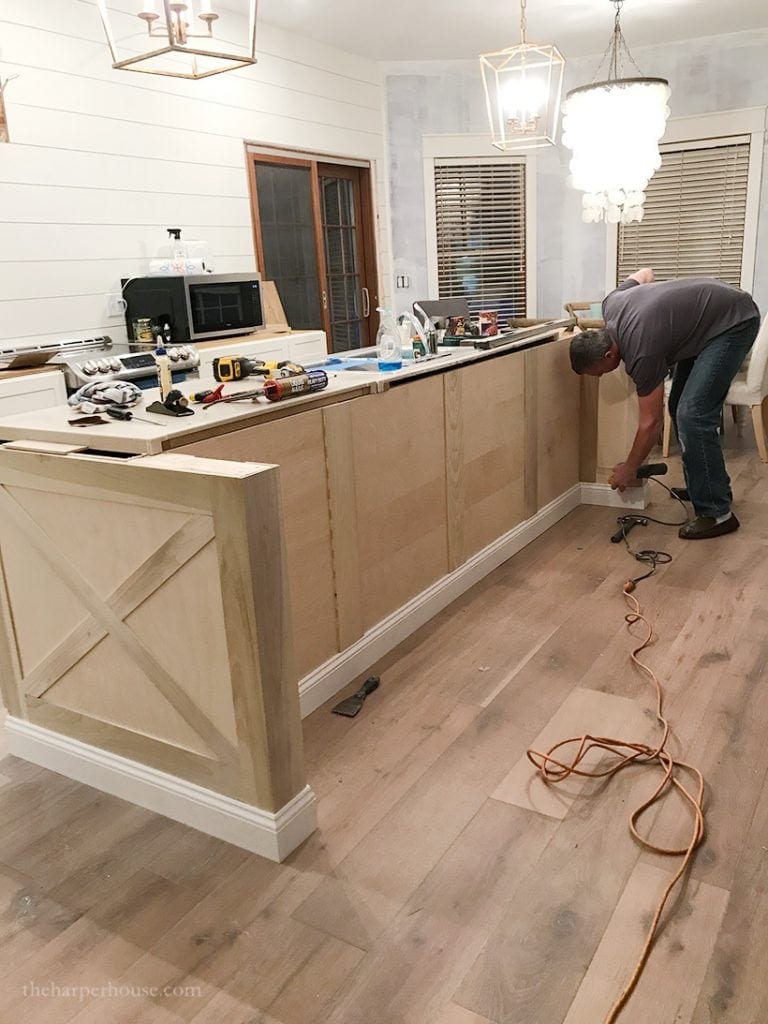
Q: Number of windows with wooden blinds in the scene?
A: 2